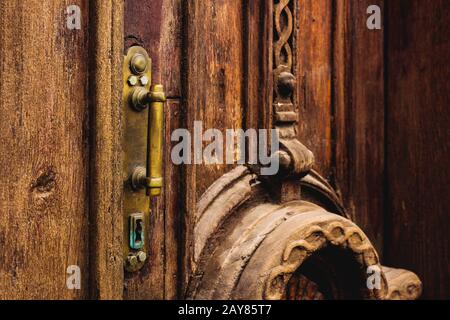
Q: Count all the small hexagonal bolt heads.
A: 4